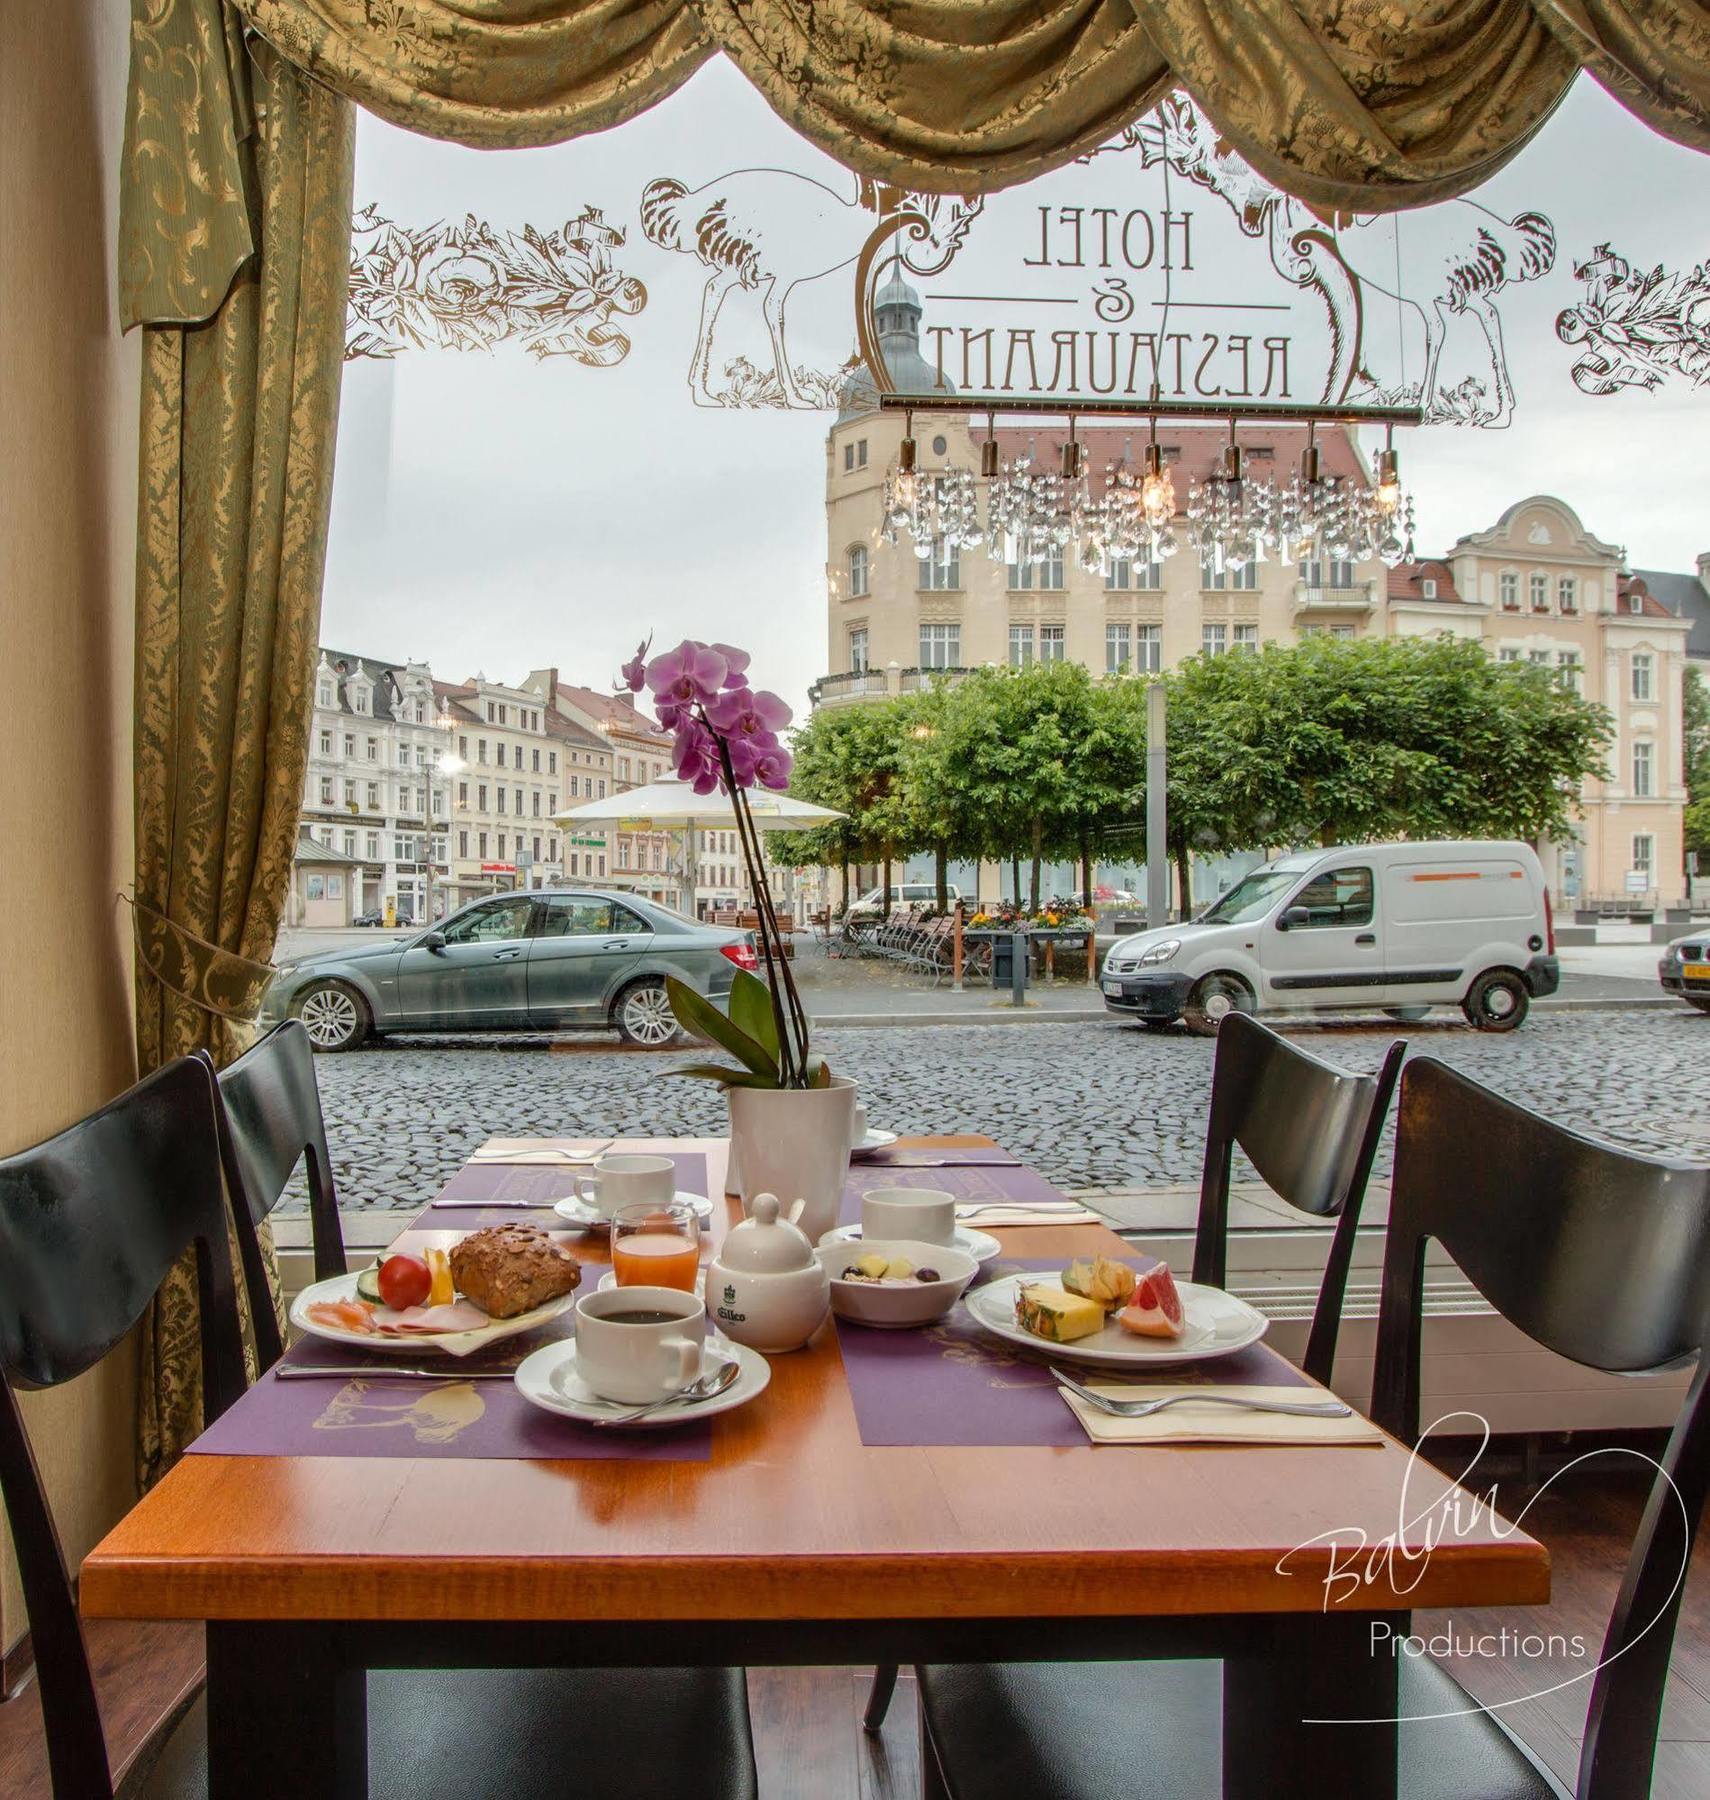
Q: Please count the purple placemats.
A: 4